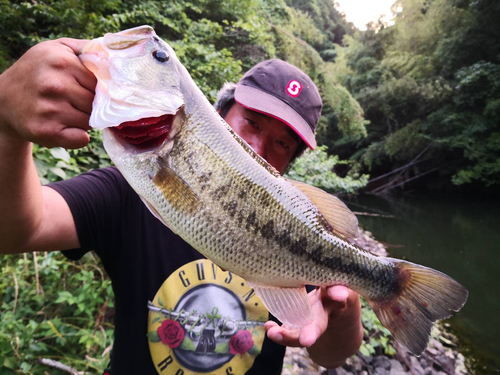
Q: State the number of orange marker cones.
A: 0